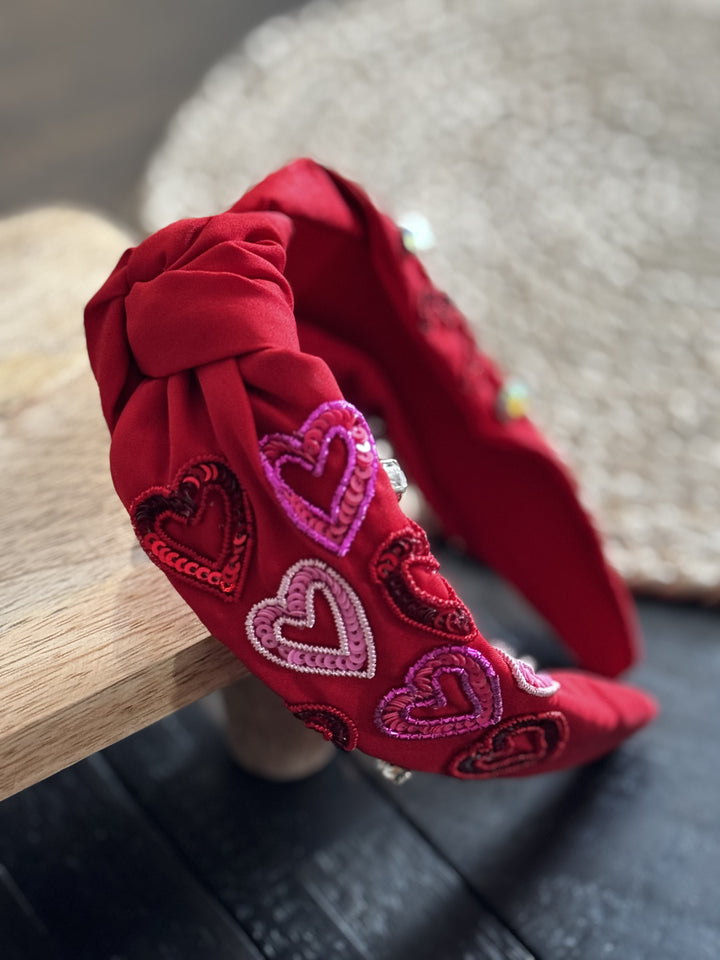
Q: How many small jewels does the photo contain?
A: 4